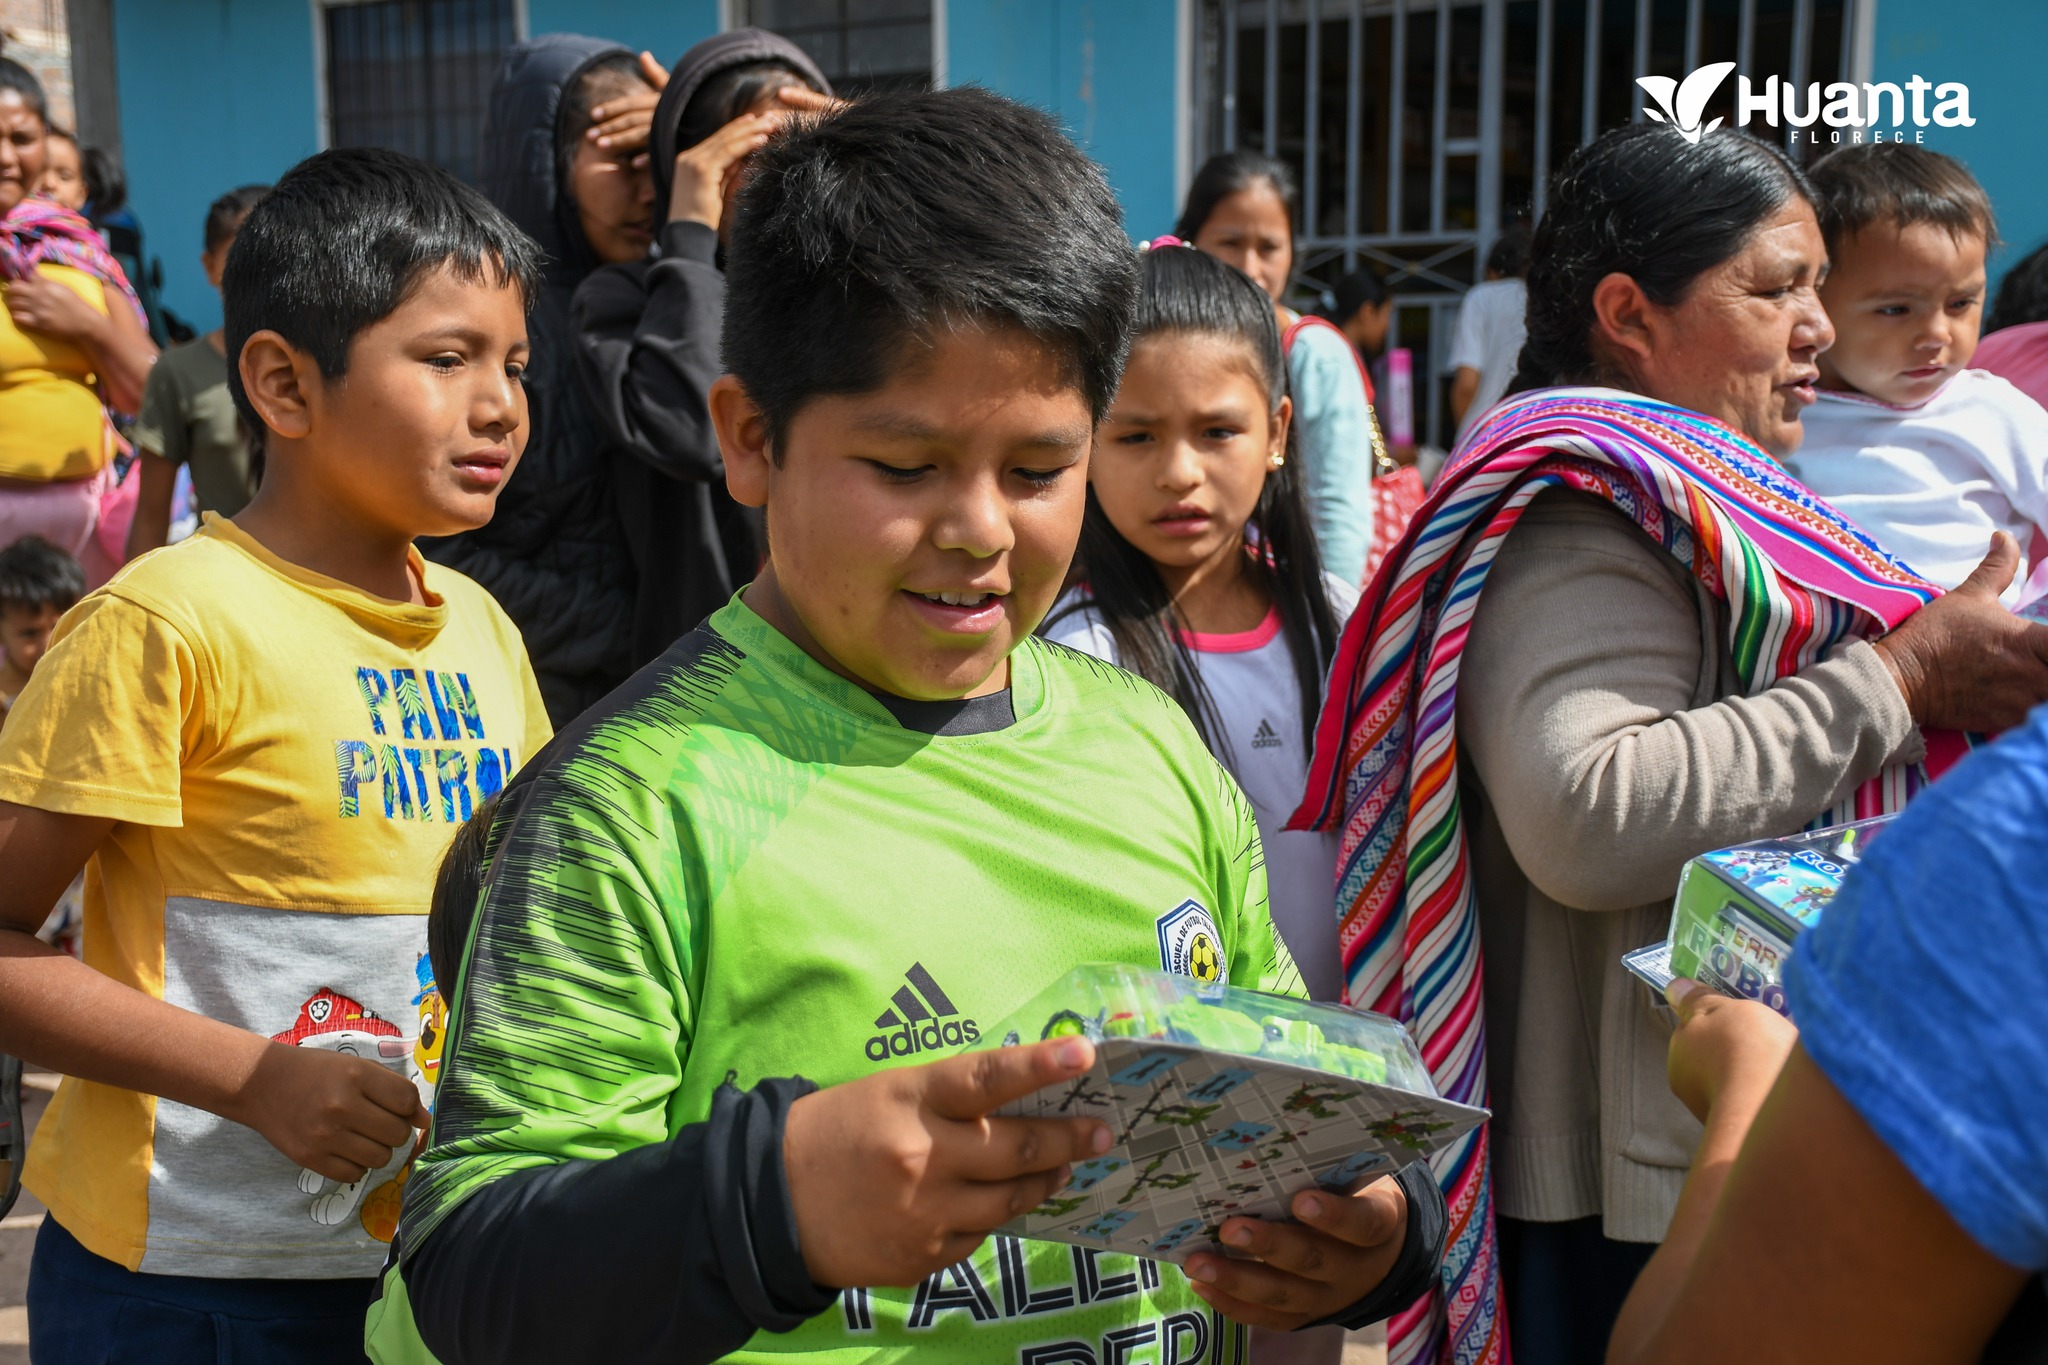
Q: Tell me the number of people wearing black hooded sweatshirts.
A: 2